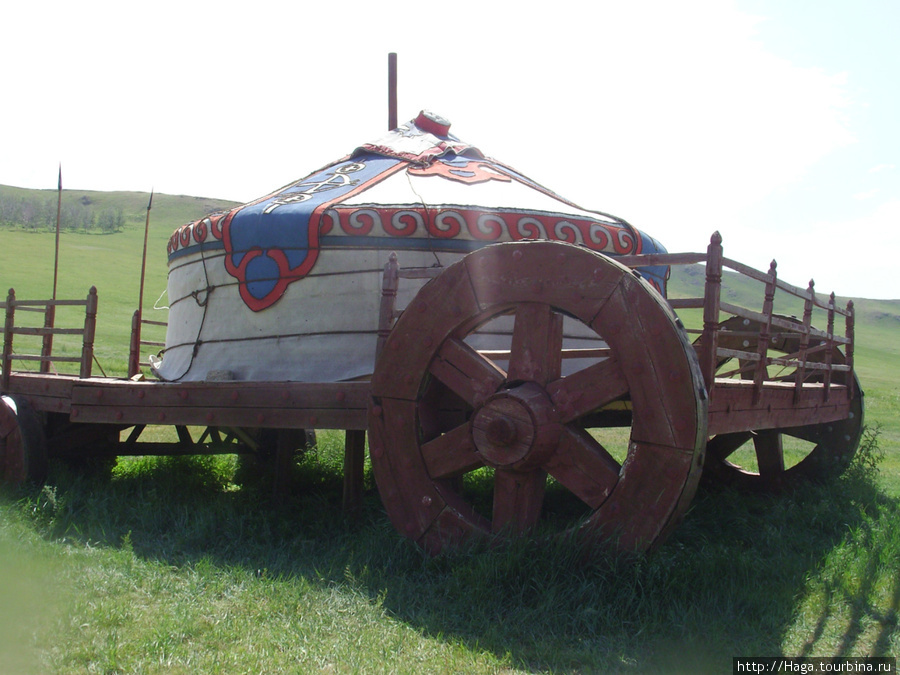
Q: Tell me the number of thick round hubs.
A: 1